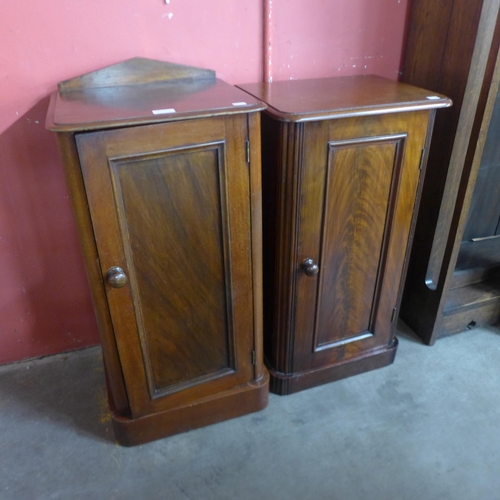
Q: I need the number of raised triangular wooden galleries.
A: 1